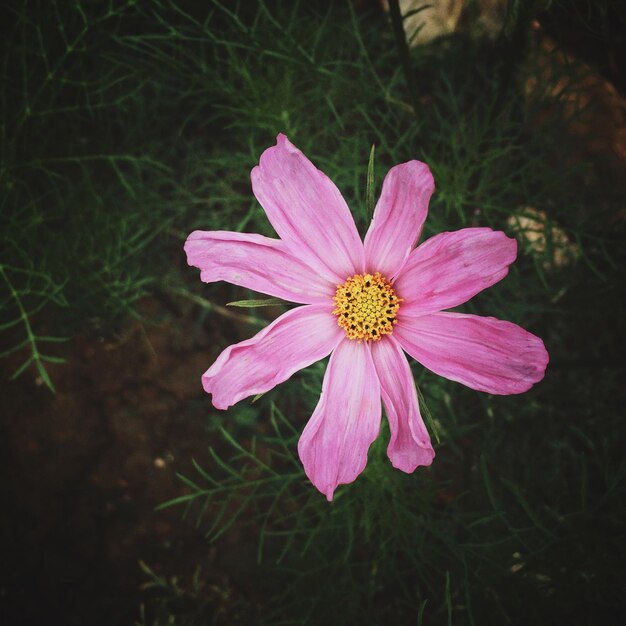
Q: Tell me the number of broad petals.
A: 8